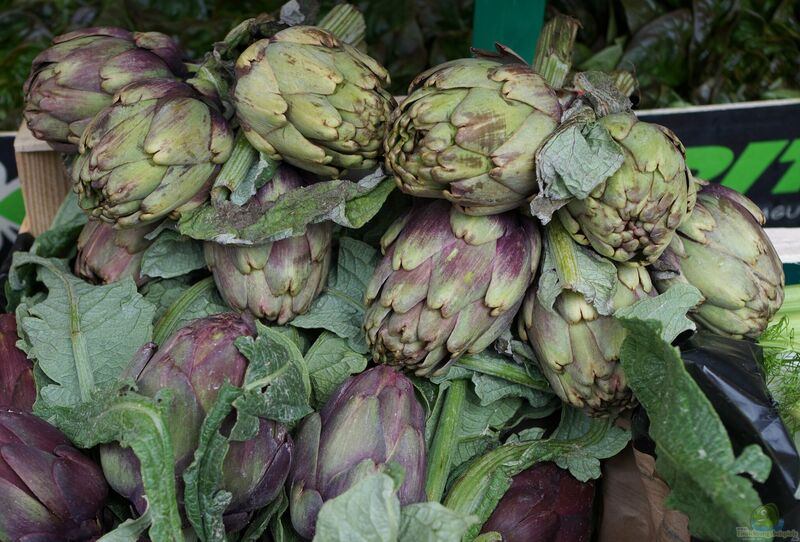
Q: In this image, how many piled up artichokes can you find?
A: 15